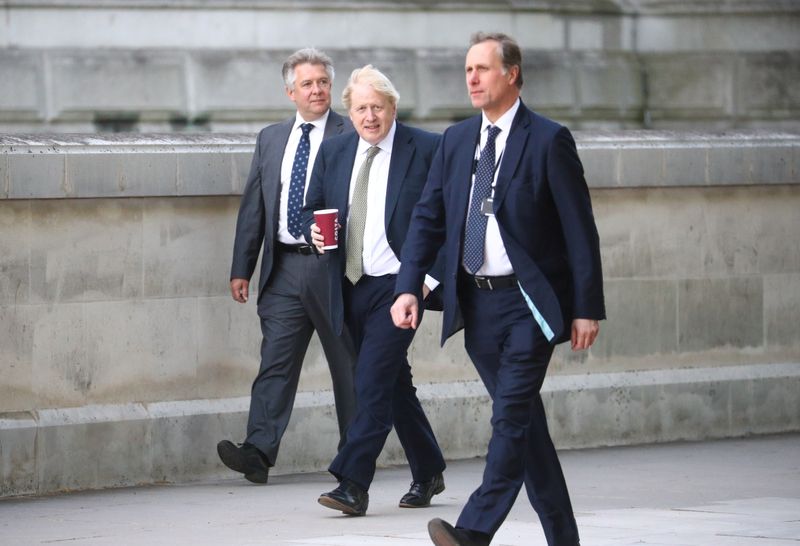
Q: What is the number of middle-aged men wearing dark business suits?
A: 3